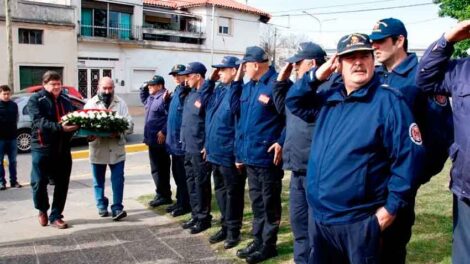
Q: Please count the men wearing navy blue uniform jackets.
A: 9